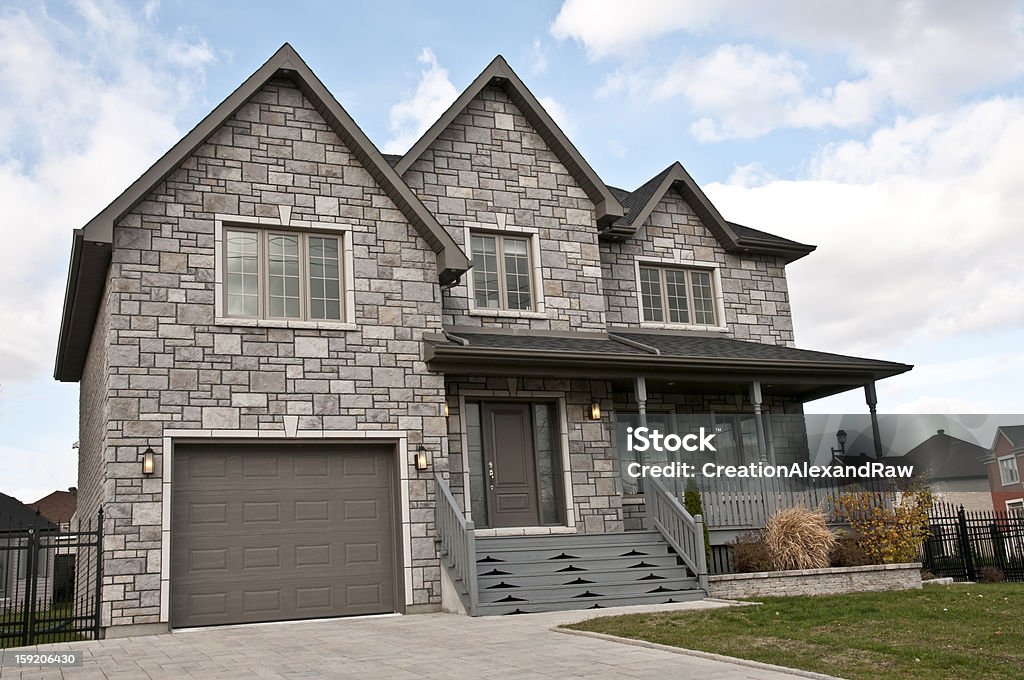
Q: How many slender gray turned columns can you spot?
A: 3